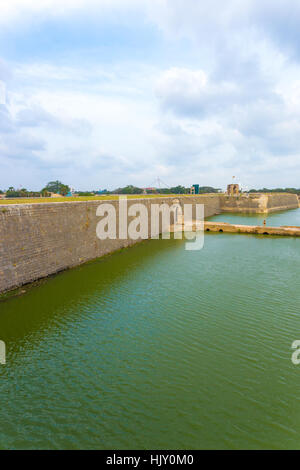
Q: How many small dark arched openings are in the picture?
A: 3